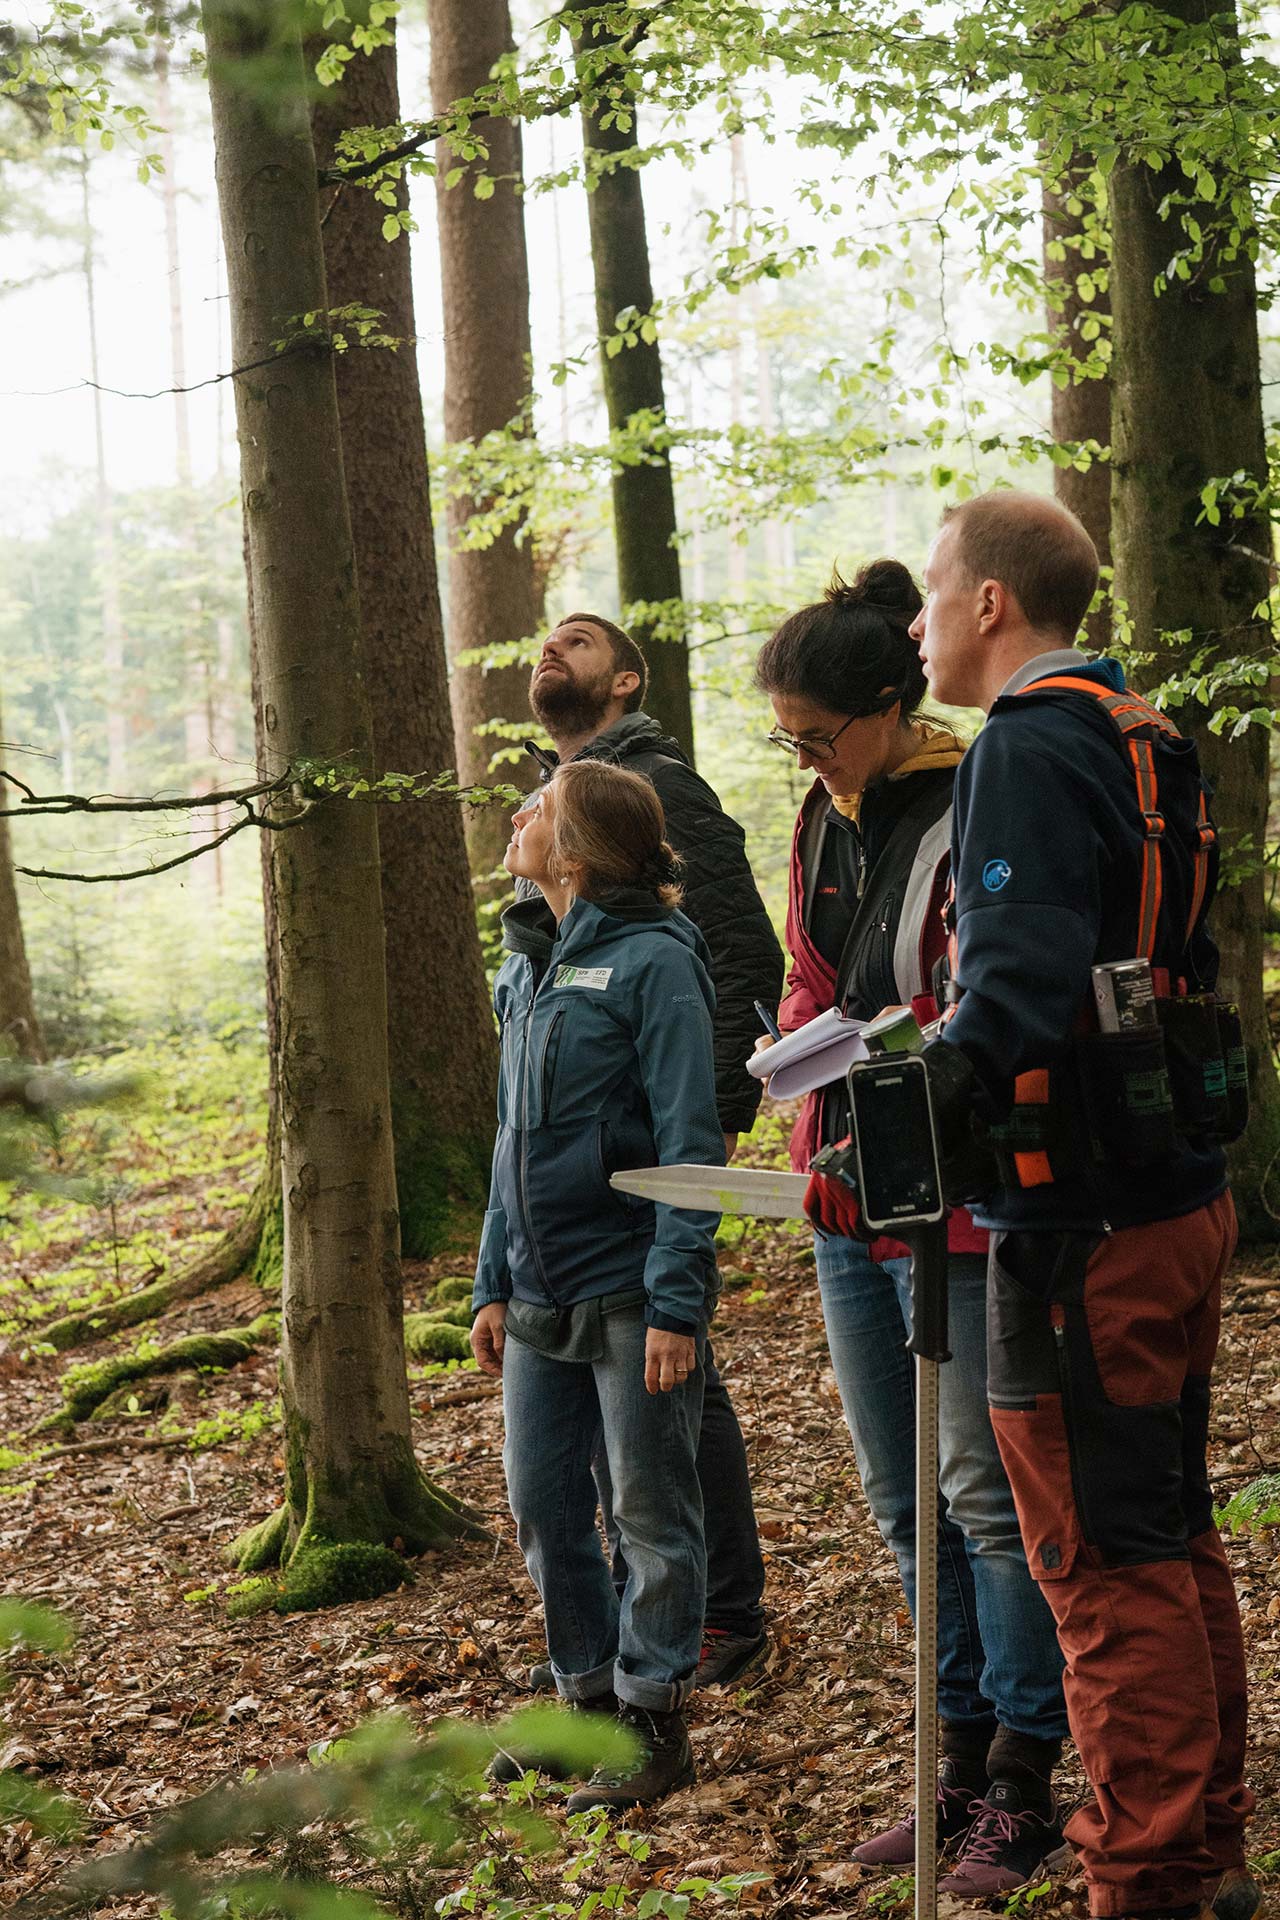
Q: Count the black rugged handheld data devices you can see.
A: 1